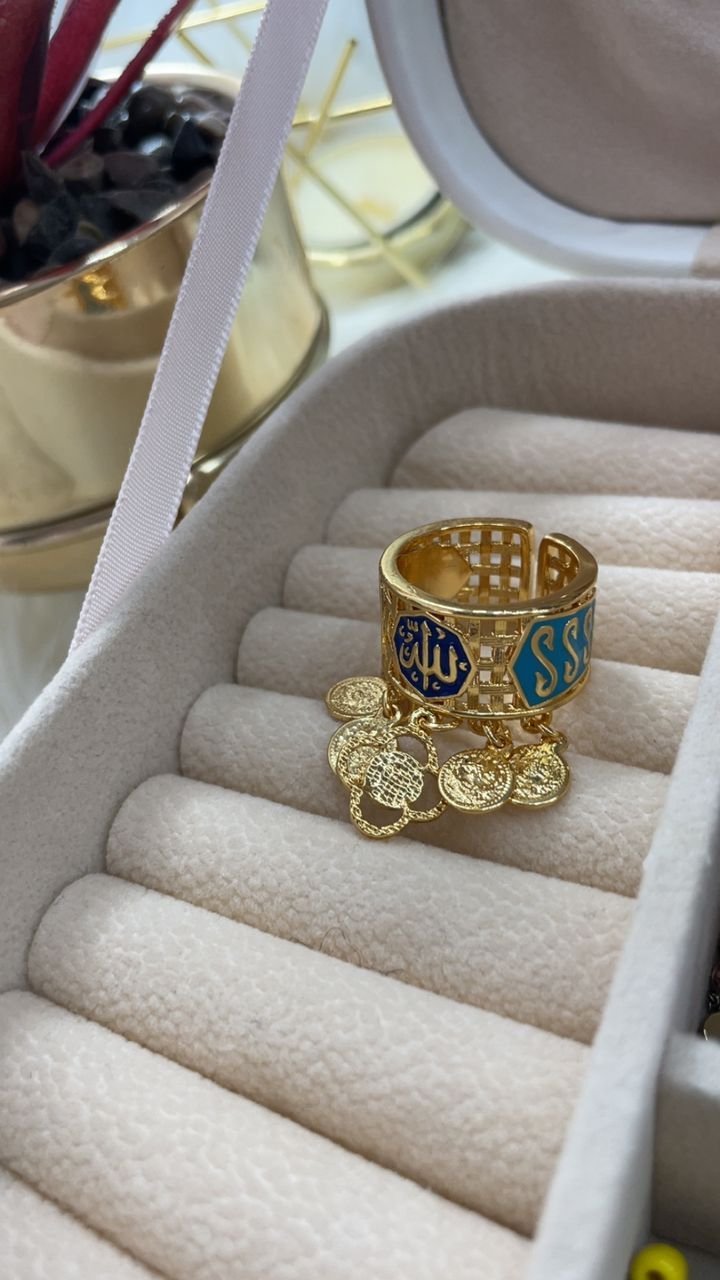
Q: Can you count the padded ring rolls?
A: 9